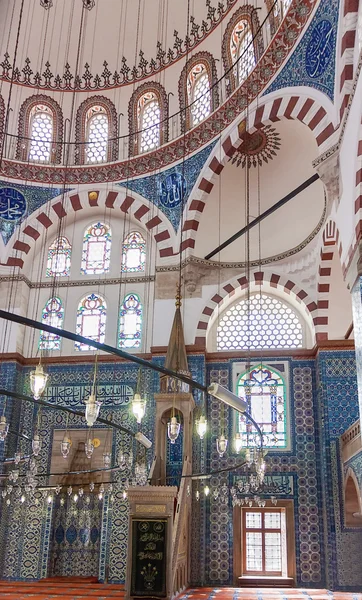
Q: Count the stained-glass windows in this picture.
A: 7